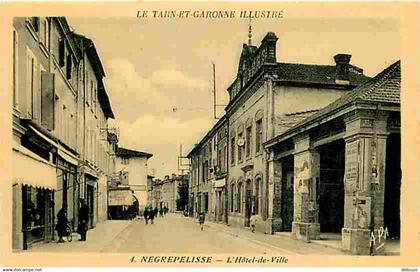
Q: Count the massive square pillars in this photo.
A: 3